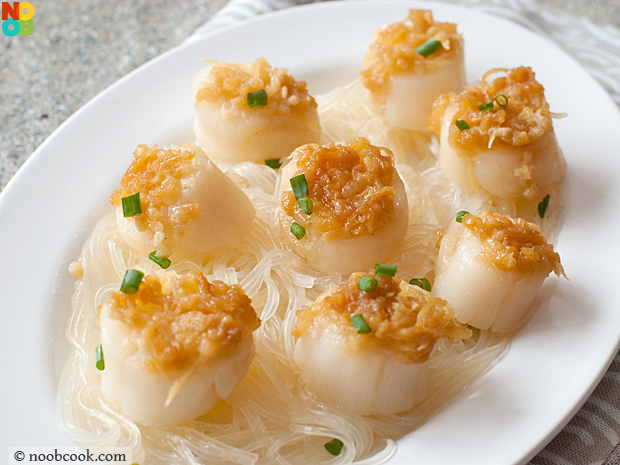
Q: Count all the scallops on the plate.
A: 8